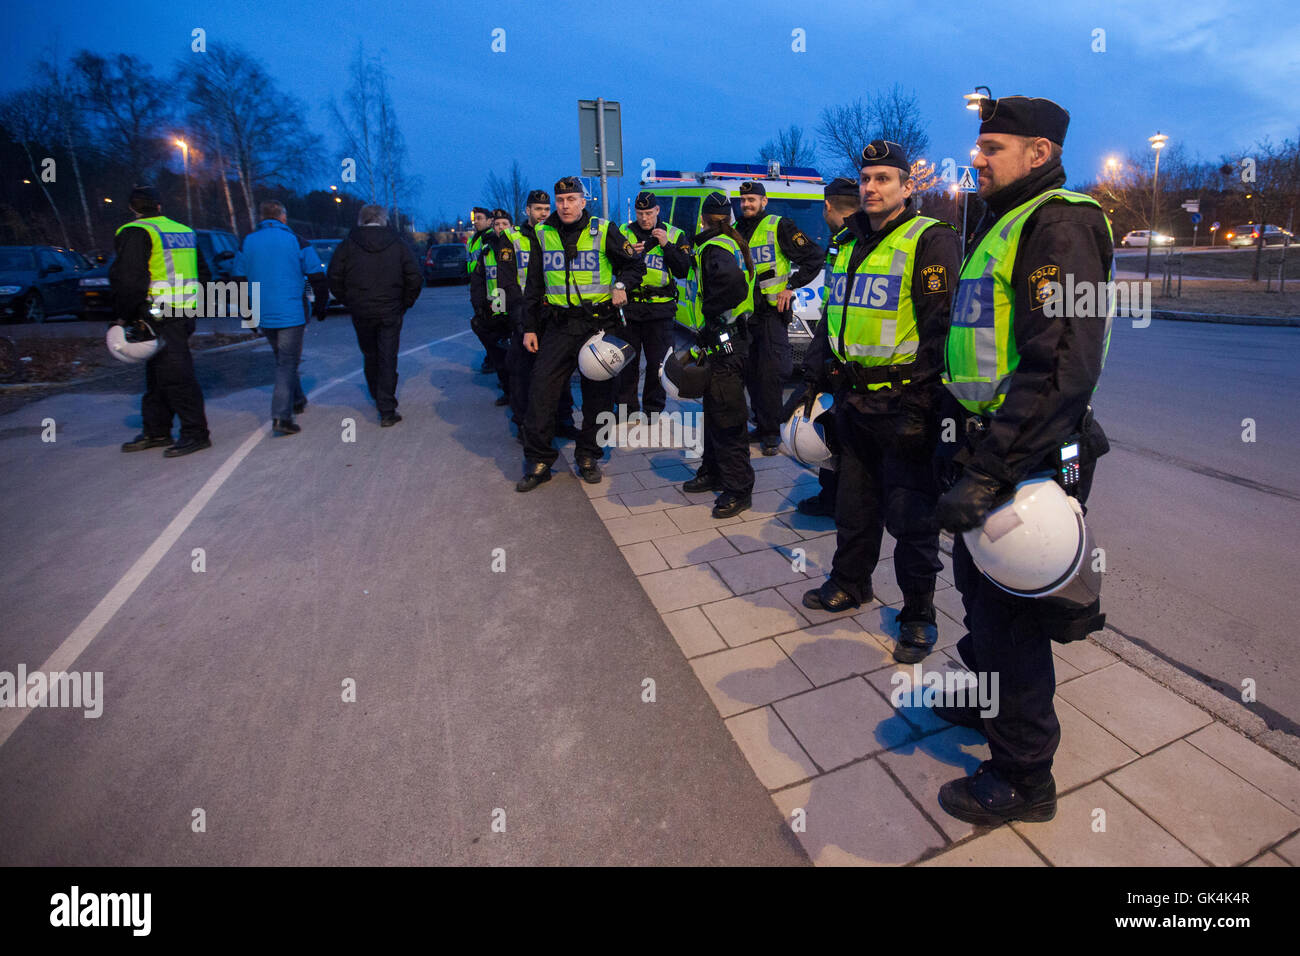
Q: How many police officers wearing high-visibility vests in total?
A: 11